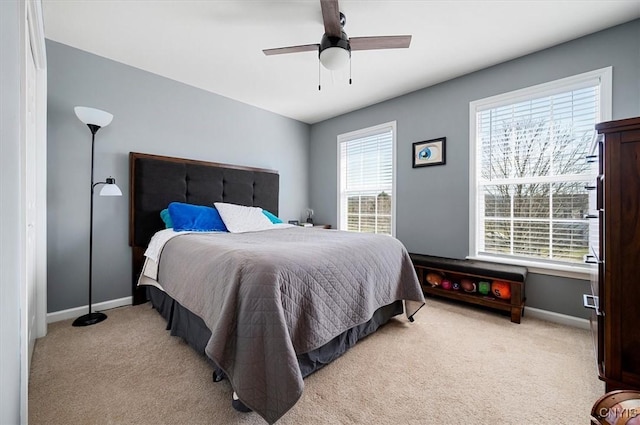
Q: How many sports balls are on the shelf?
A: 6